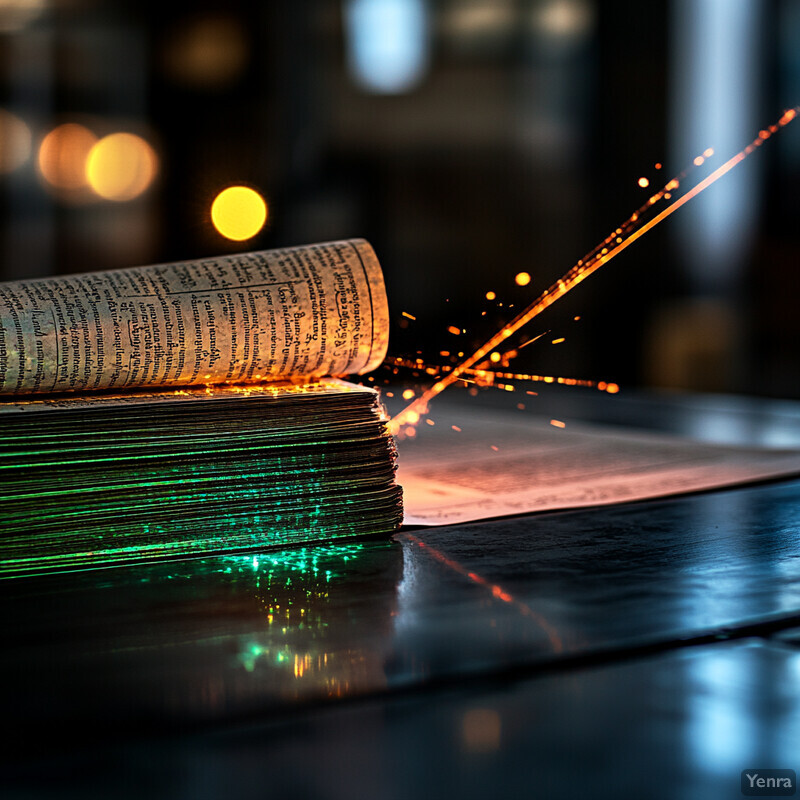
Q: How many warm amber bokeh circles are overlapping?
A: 2